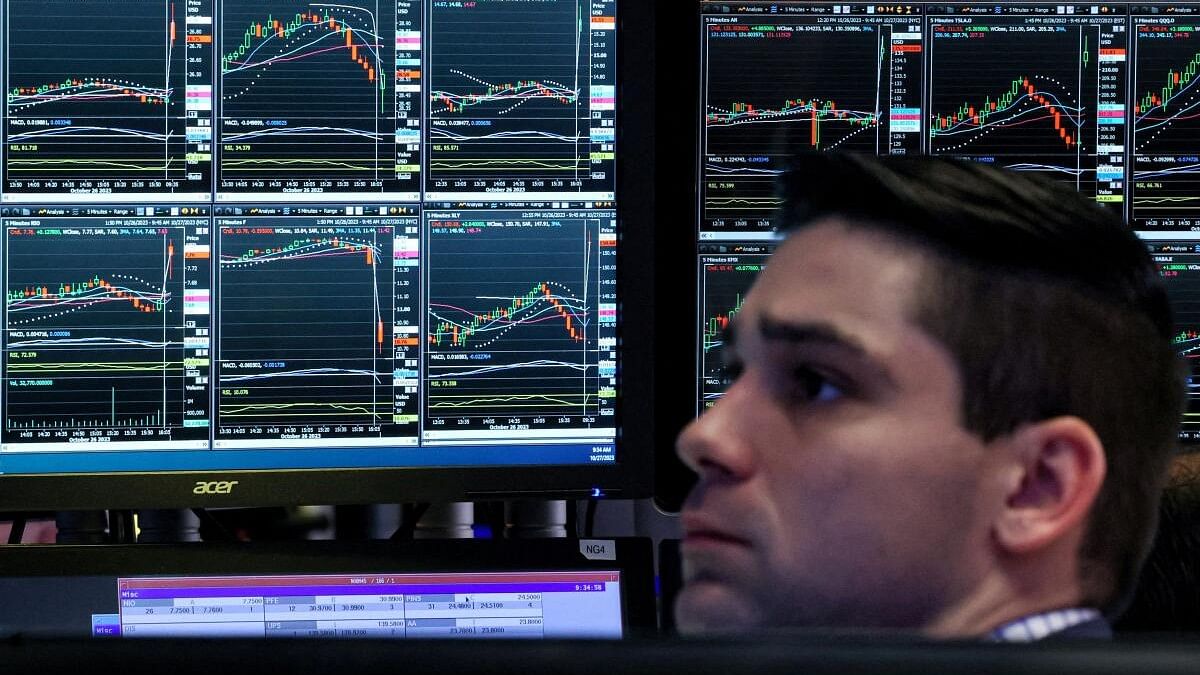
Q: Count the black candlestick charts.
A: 11